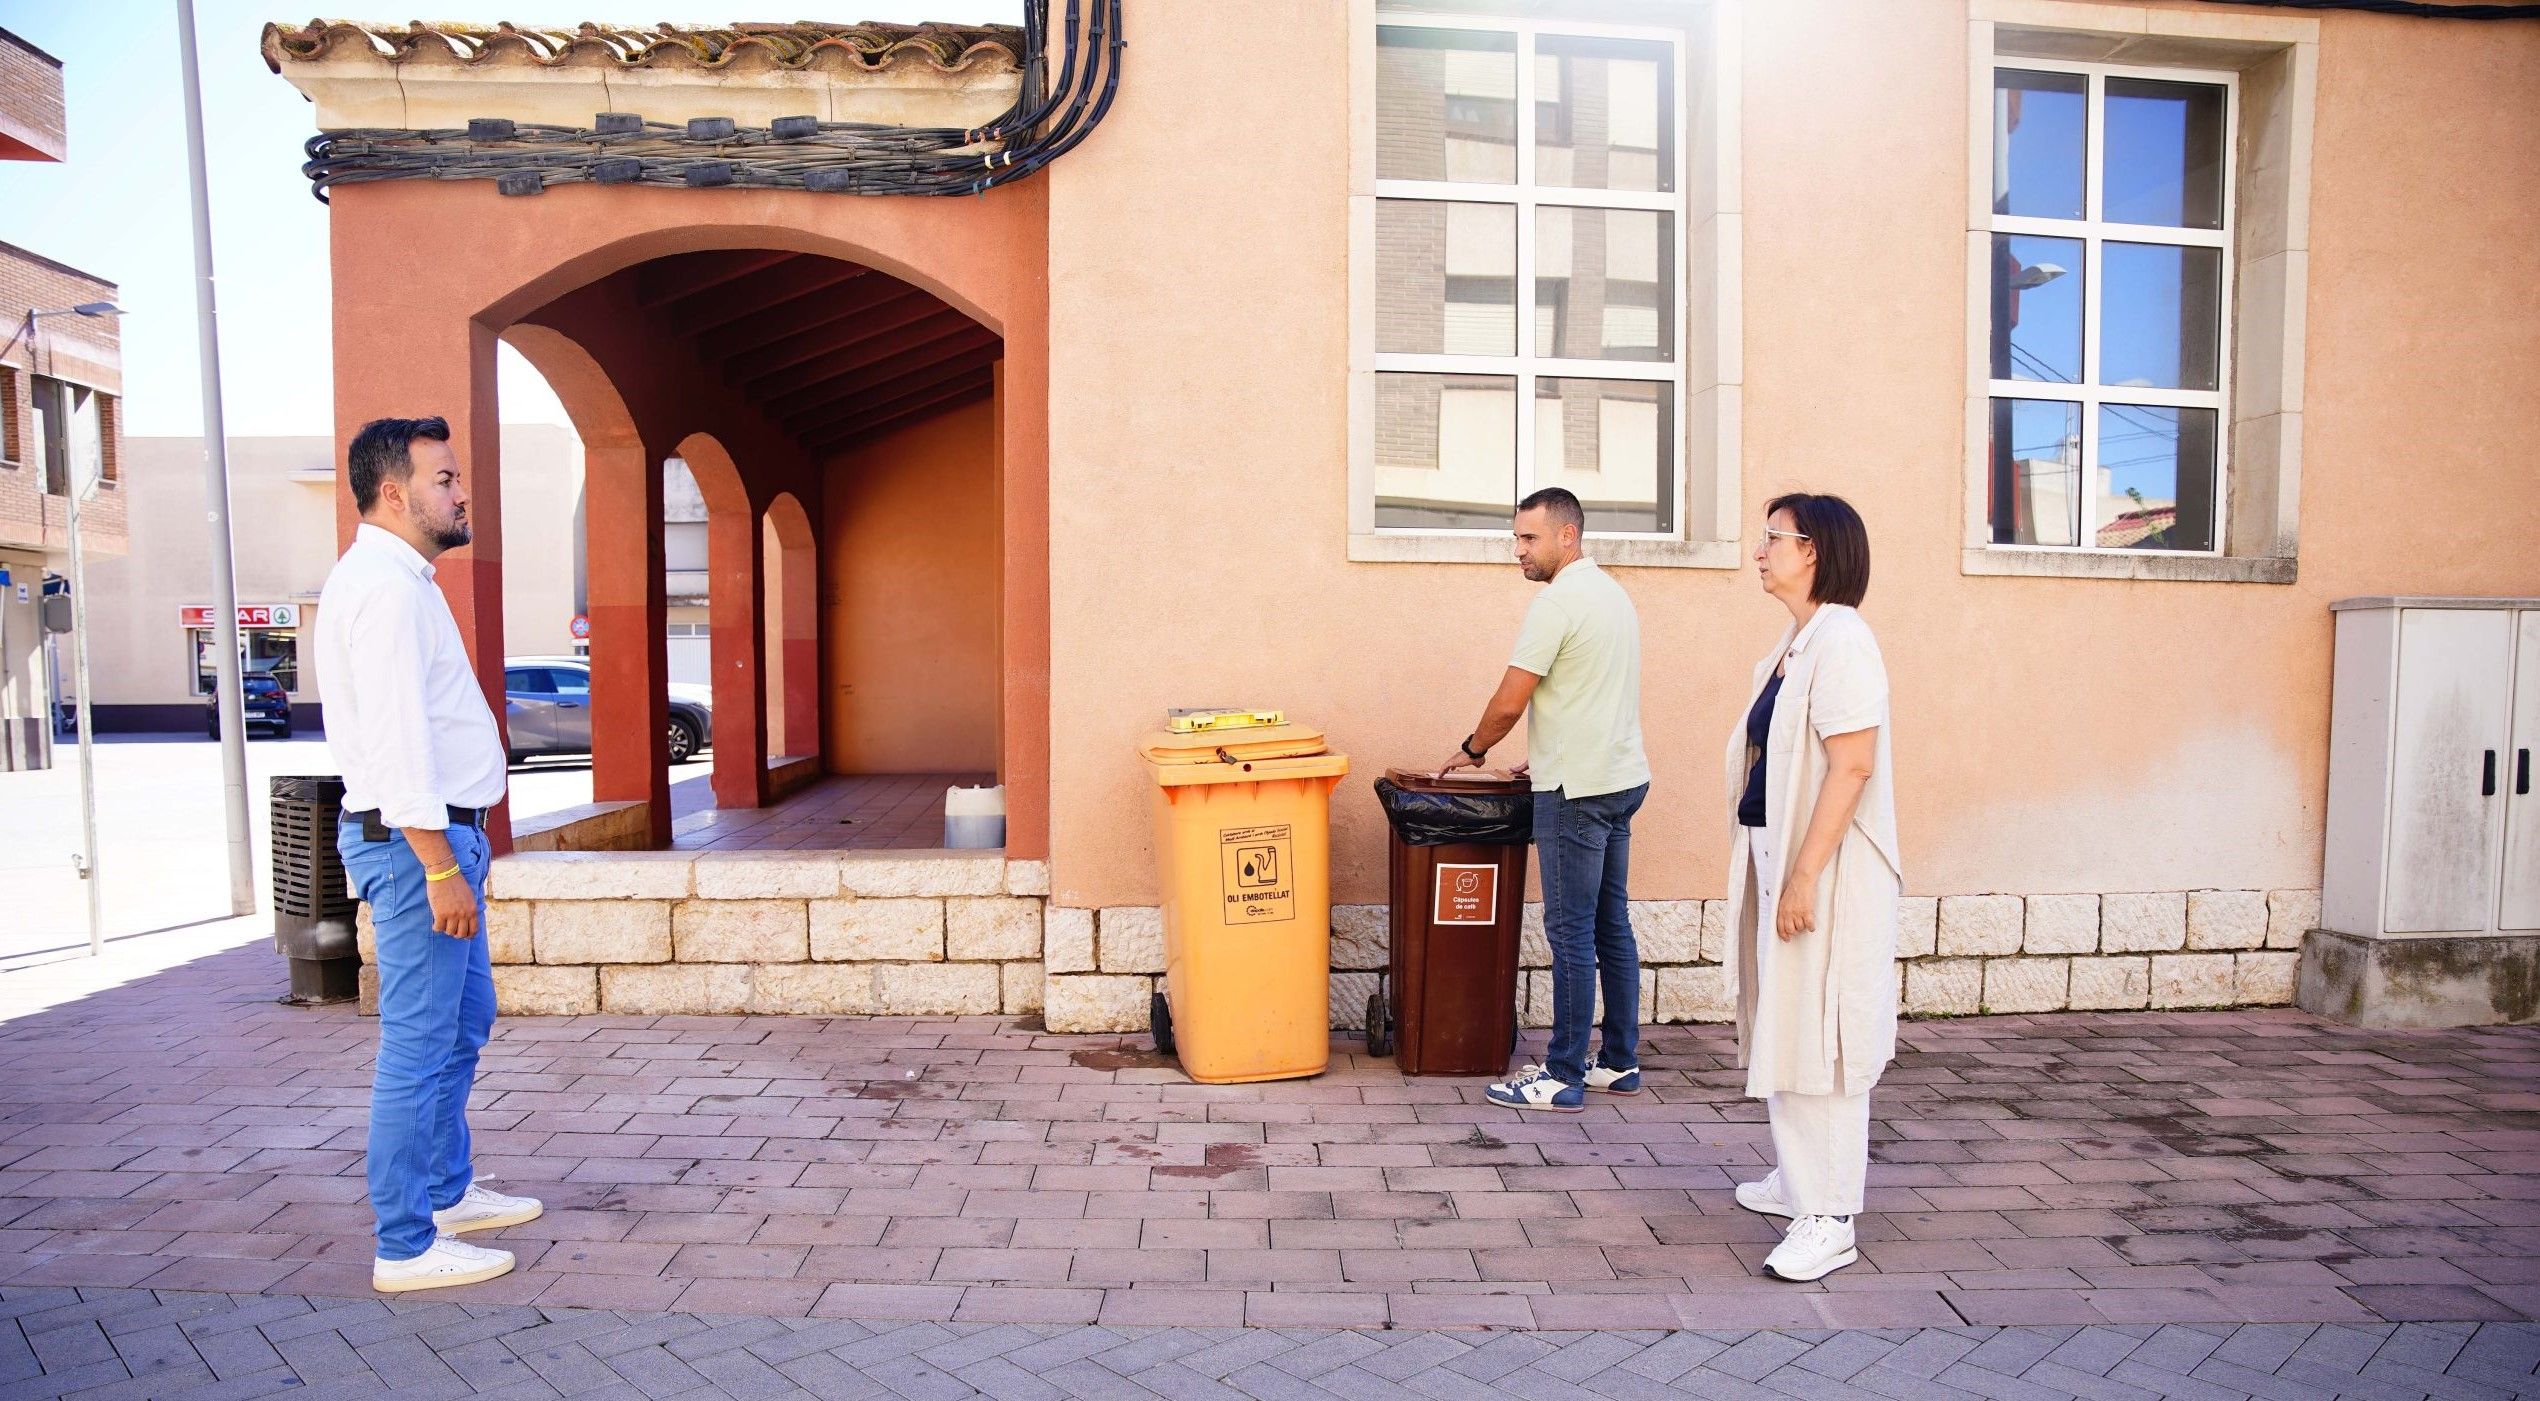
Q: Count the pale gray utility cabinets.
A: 1